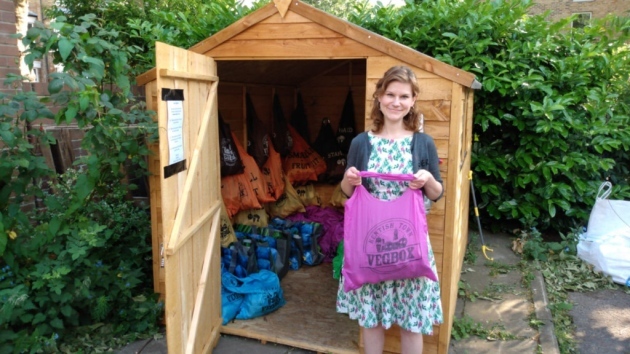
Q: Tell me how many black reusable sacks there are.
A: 6